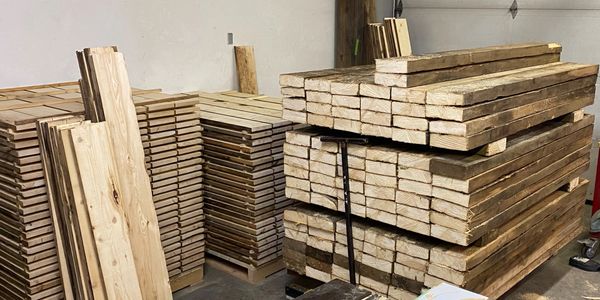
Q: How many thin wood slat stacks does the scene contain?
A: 2